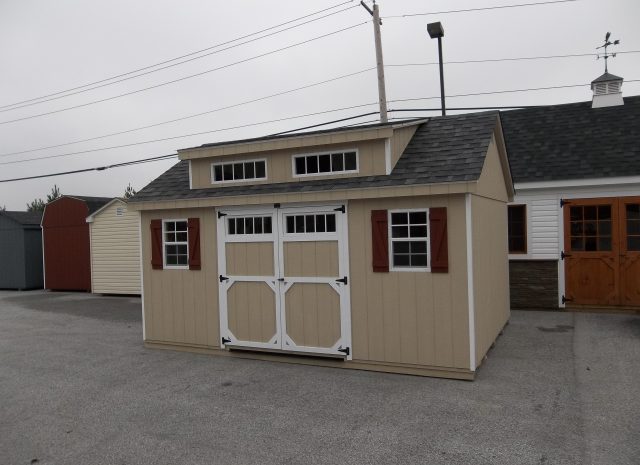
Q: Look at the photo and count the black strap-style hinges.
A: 9